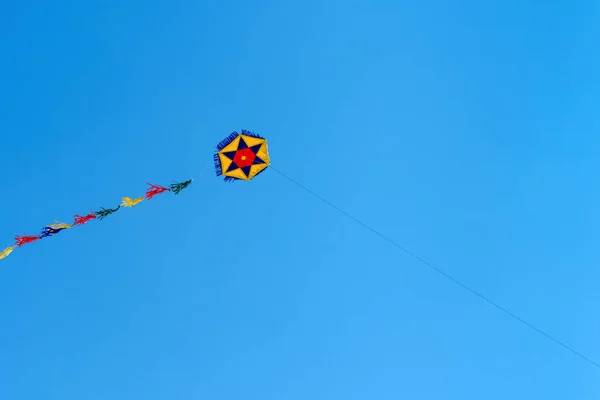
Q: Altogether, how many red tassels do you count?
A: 3